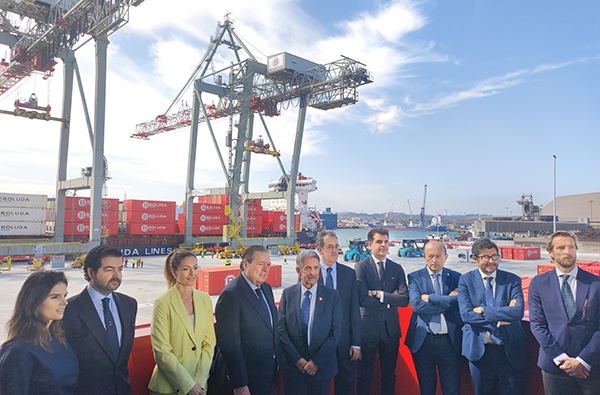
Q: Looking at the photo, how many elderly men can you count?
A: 4